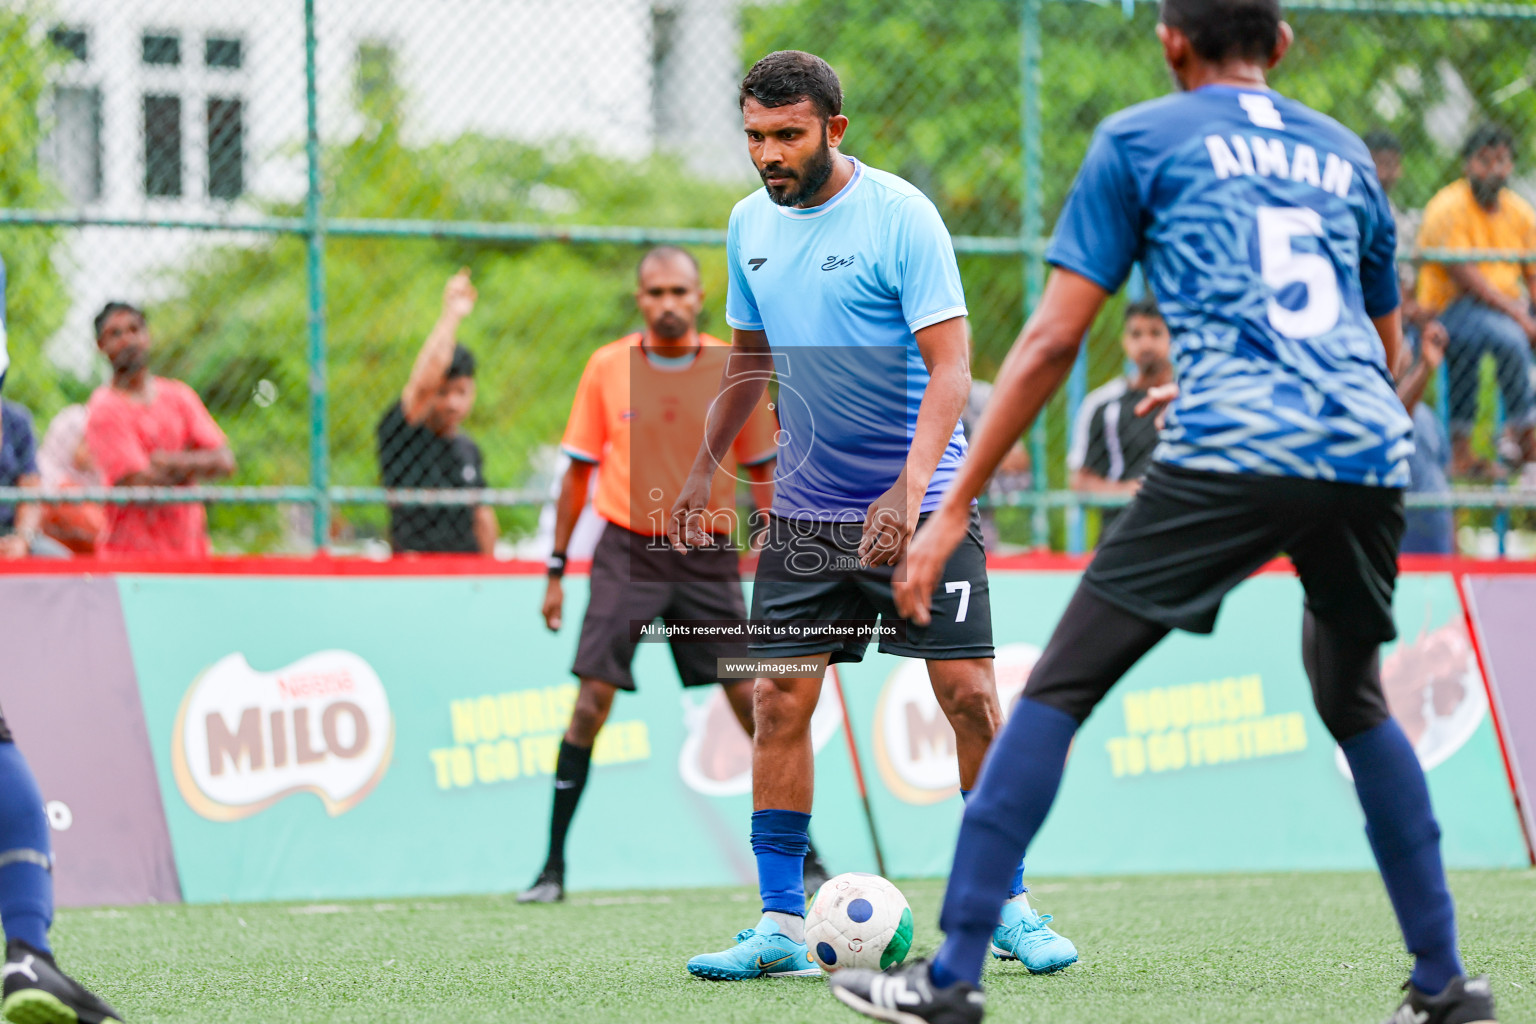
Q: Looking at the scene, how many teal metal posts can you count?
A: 2